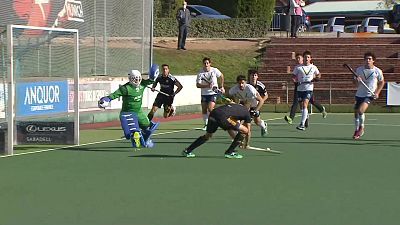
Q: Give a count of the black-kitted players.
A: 3